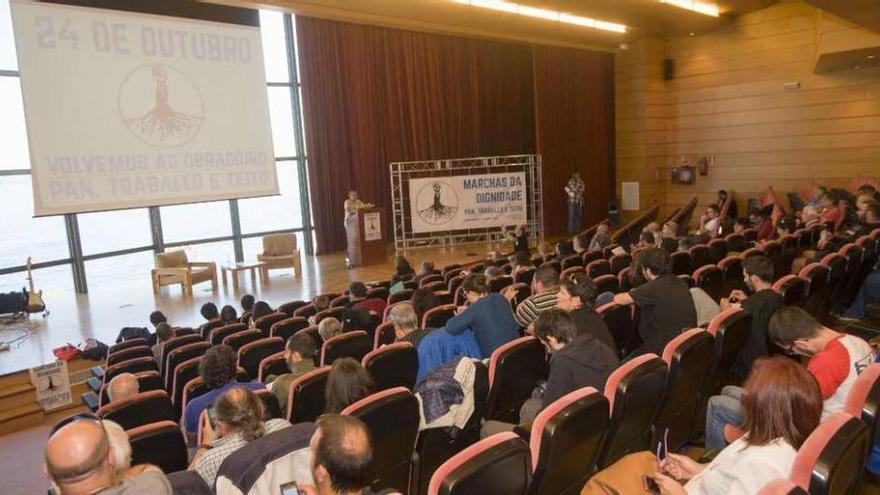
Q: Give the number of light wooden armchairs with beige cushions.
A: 2